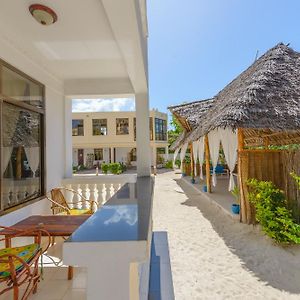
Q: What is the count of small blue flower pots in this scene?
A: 4